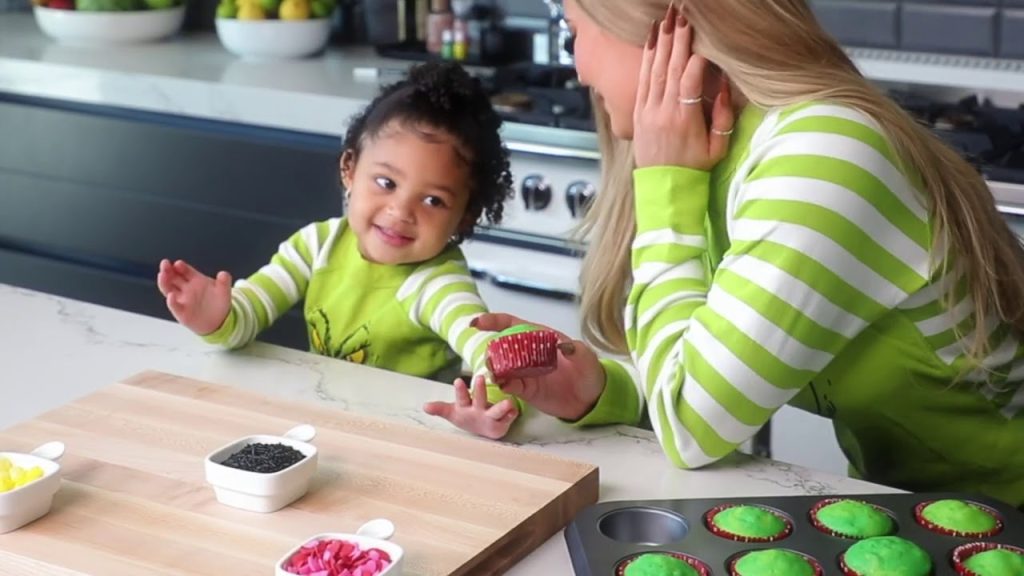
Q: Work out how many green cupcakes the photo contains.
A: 8